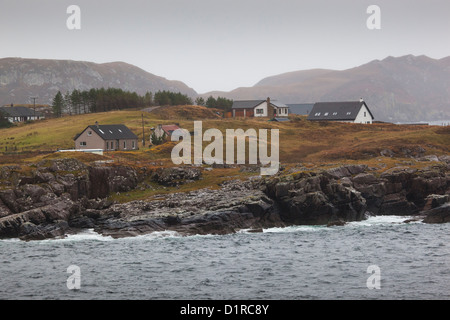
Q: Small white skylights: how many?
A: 7